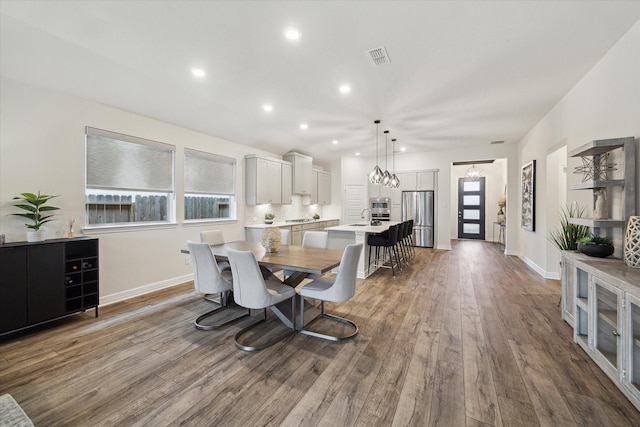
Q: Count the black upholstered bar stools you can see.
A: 4